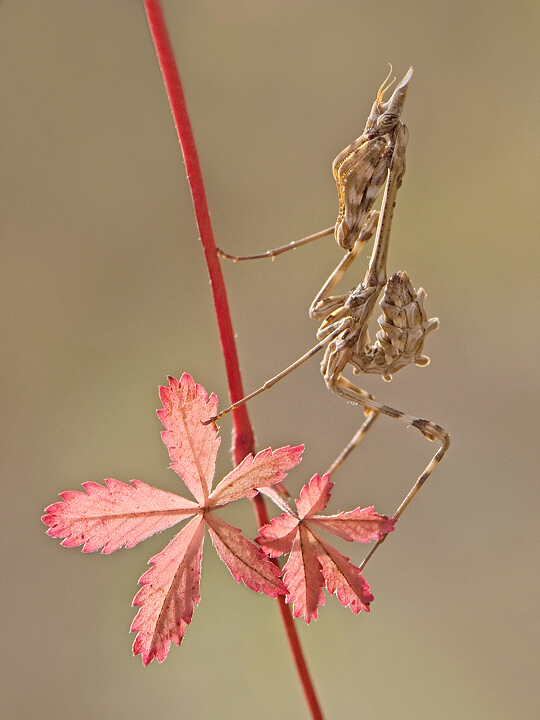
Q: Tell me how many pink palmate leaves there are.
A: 2